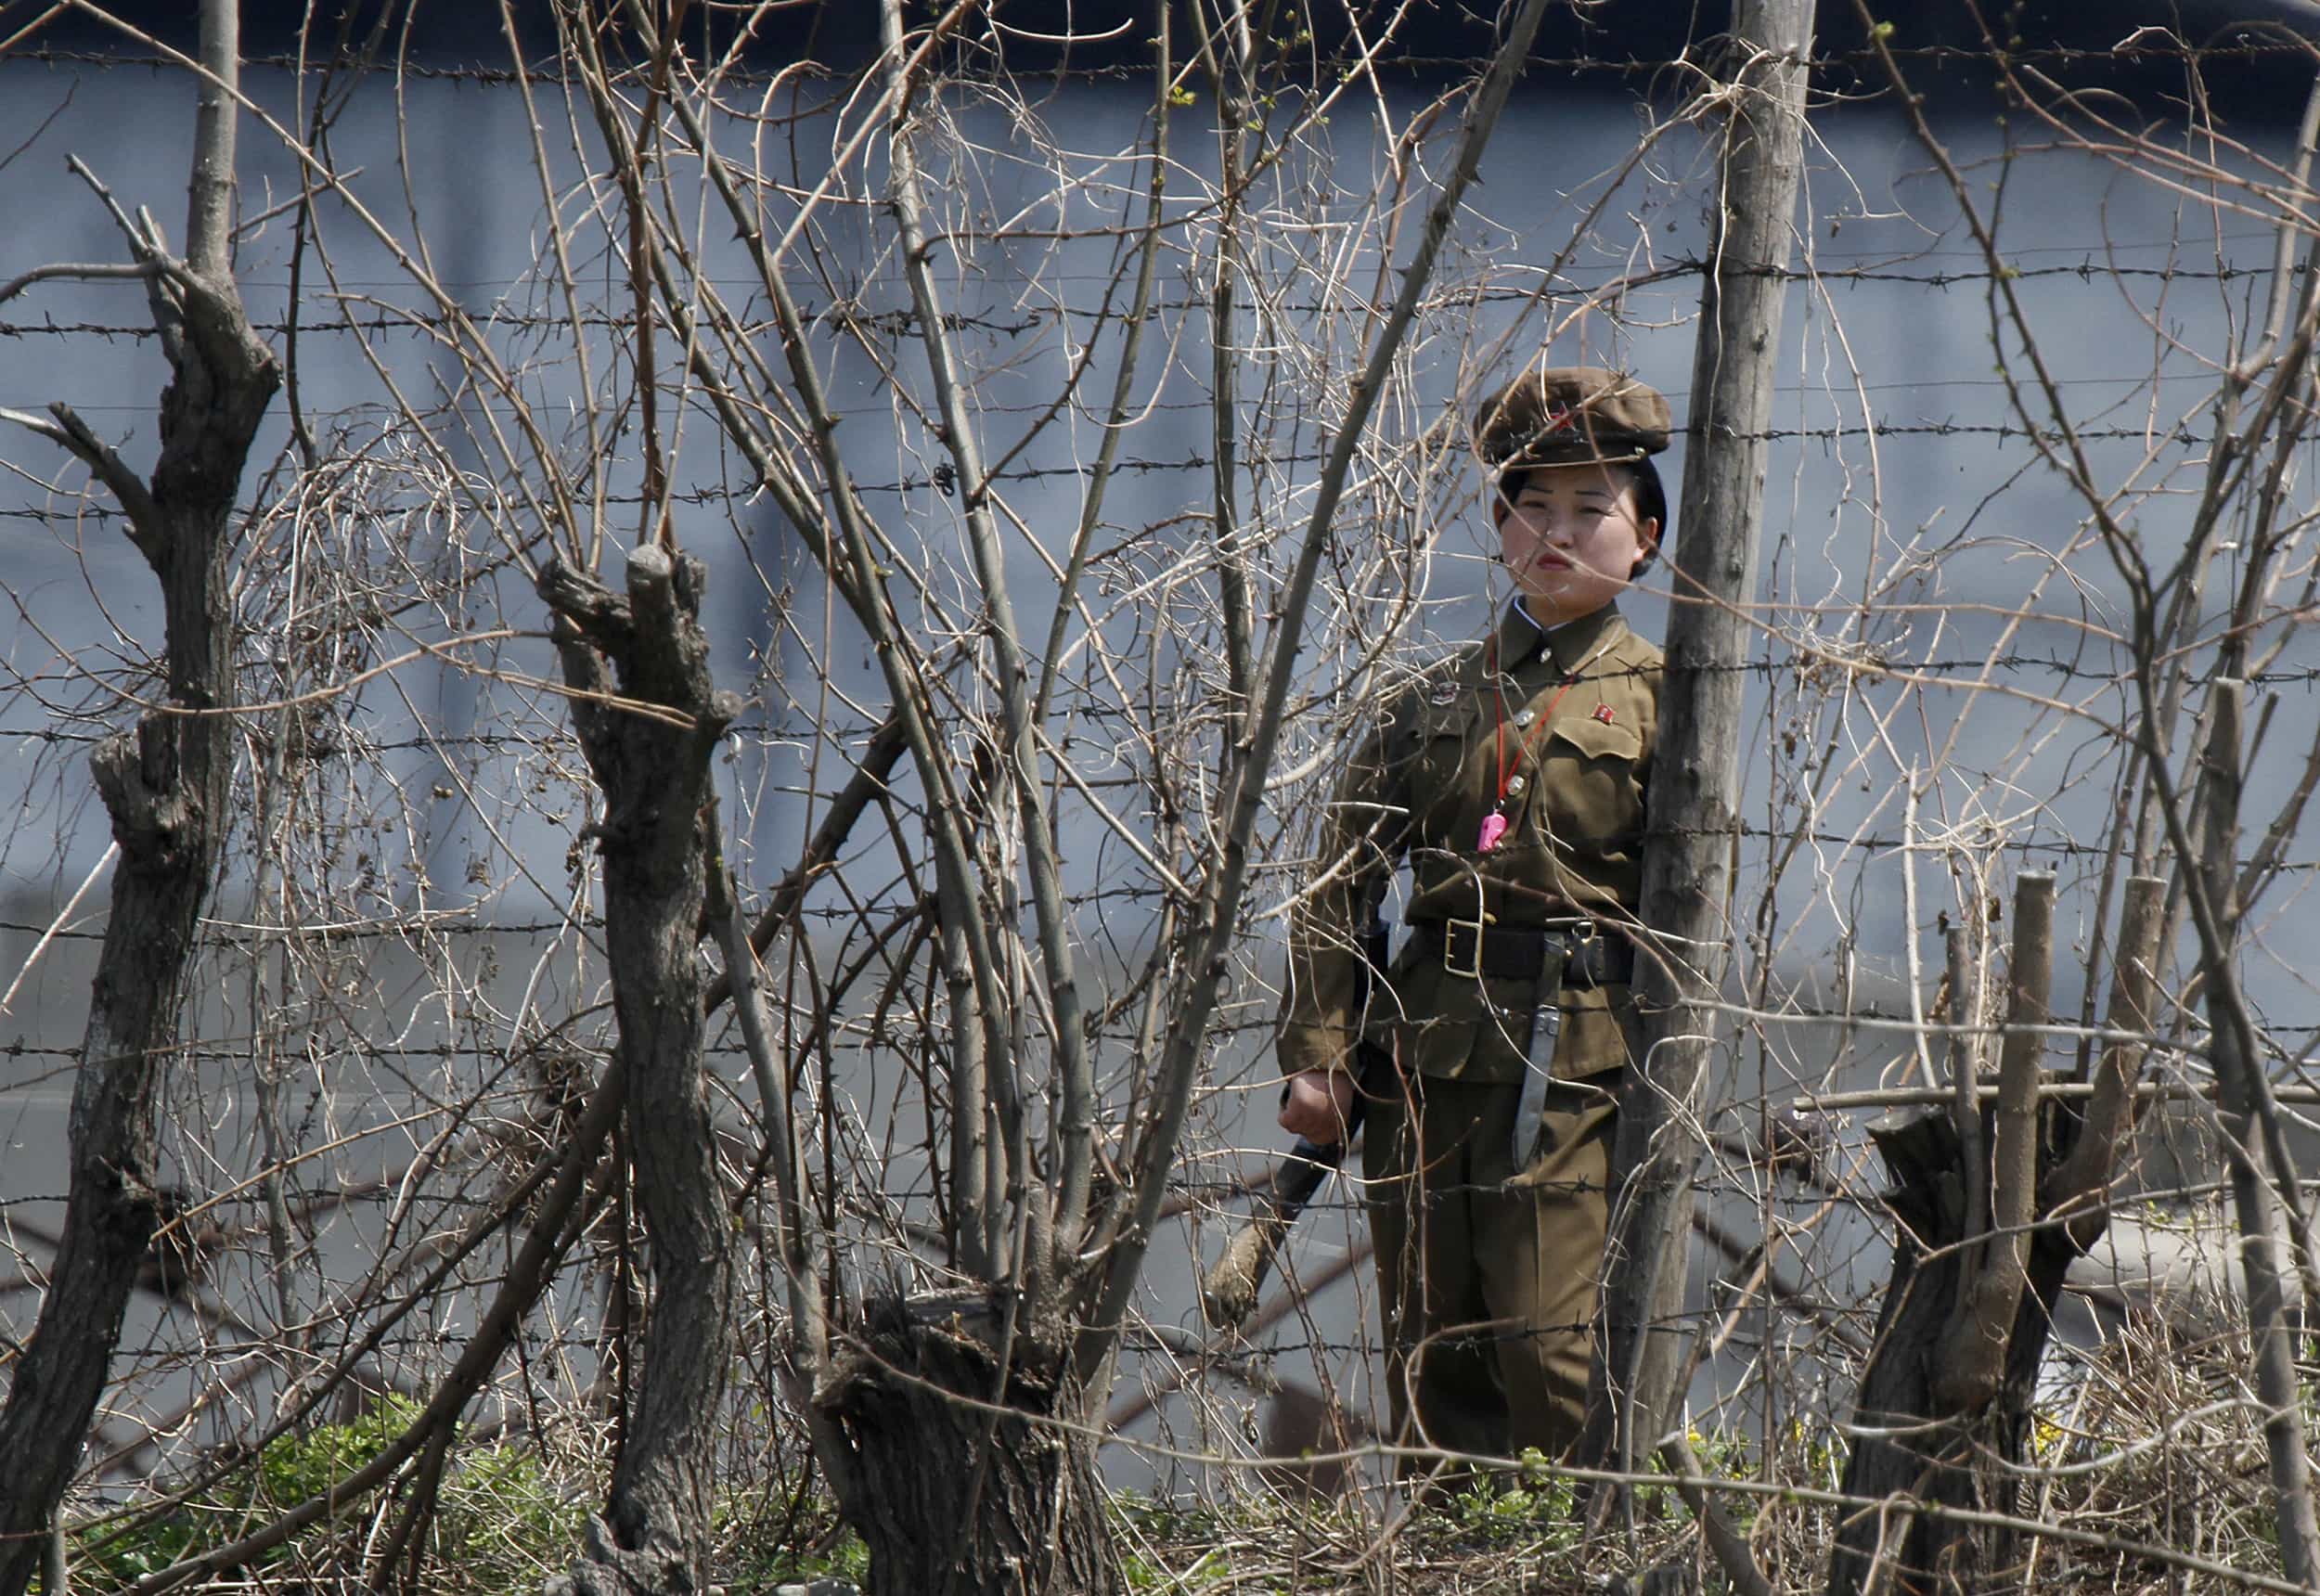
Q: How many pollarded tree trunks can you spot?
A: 4